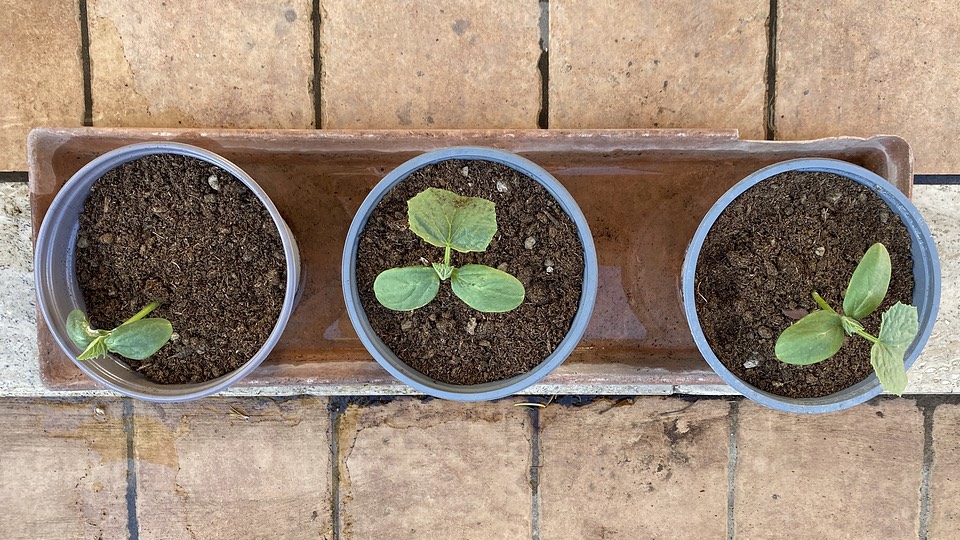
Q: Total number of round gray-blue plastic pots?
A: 3